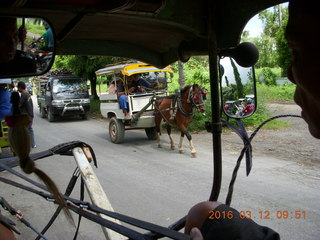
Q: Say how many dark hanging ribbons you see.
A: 1